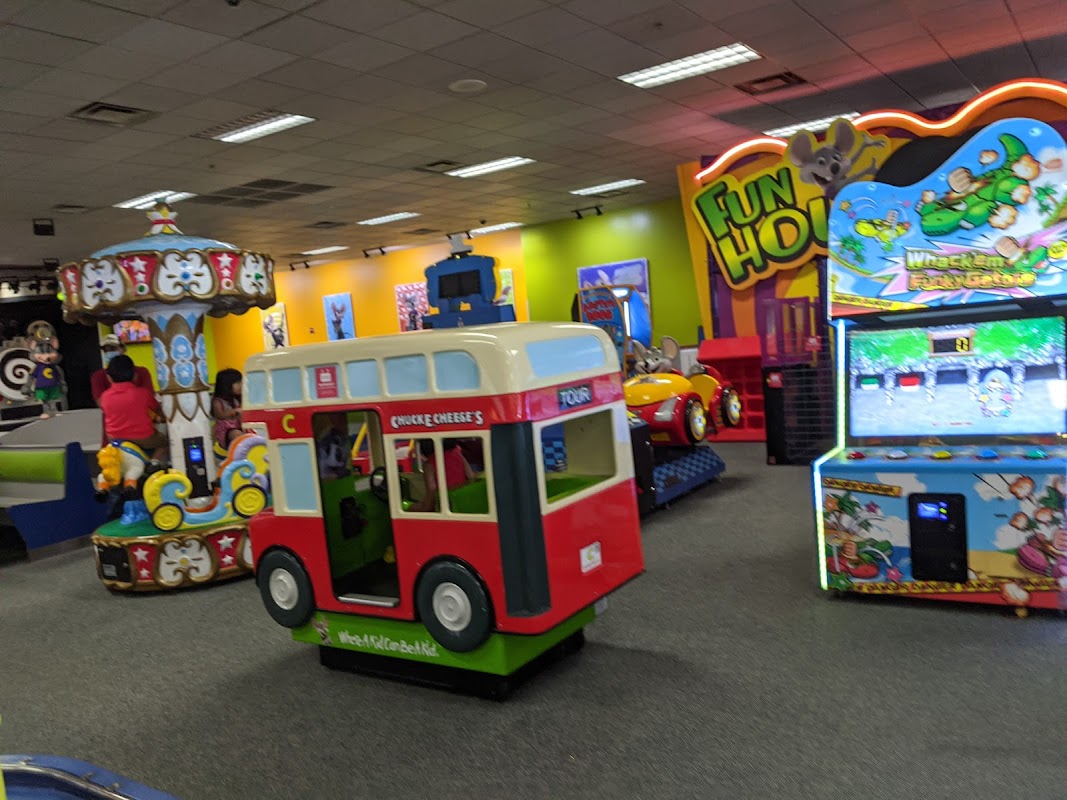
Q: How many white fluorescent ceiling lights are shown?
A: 9